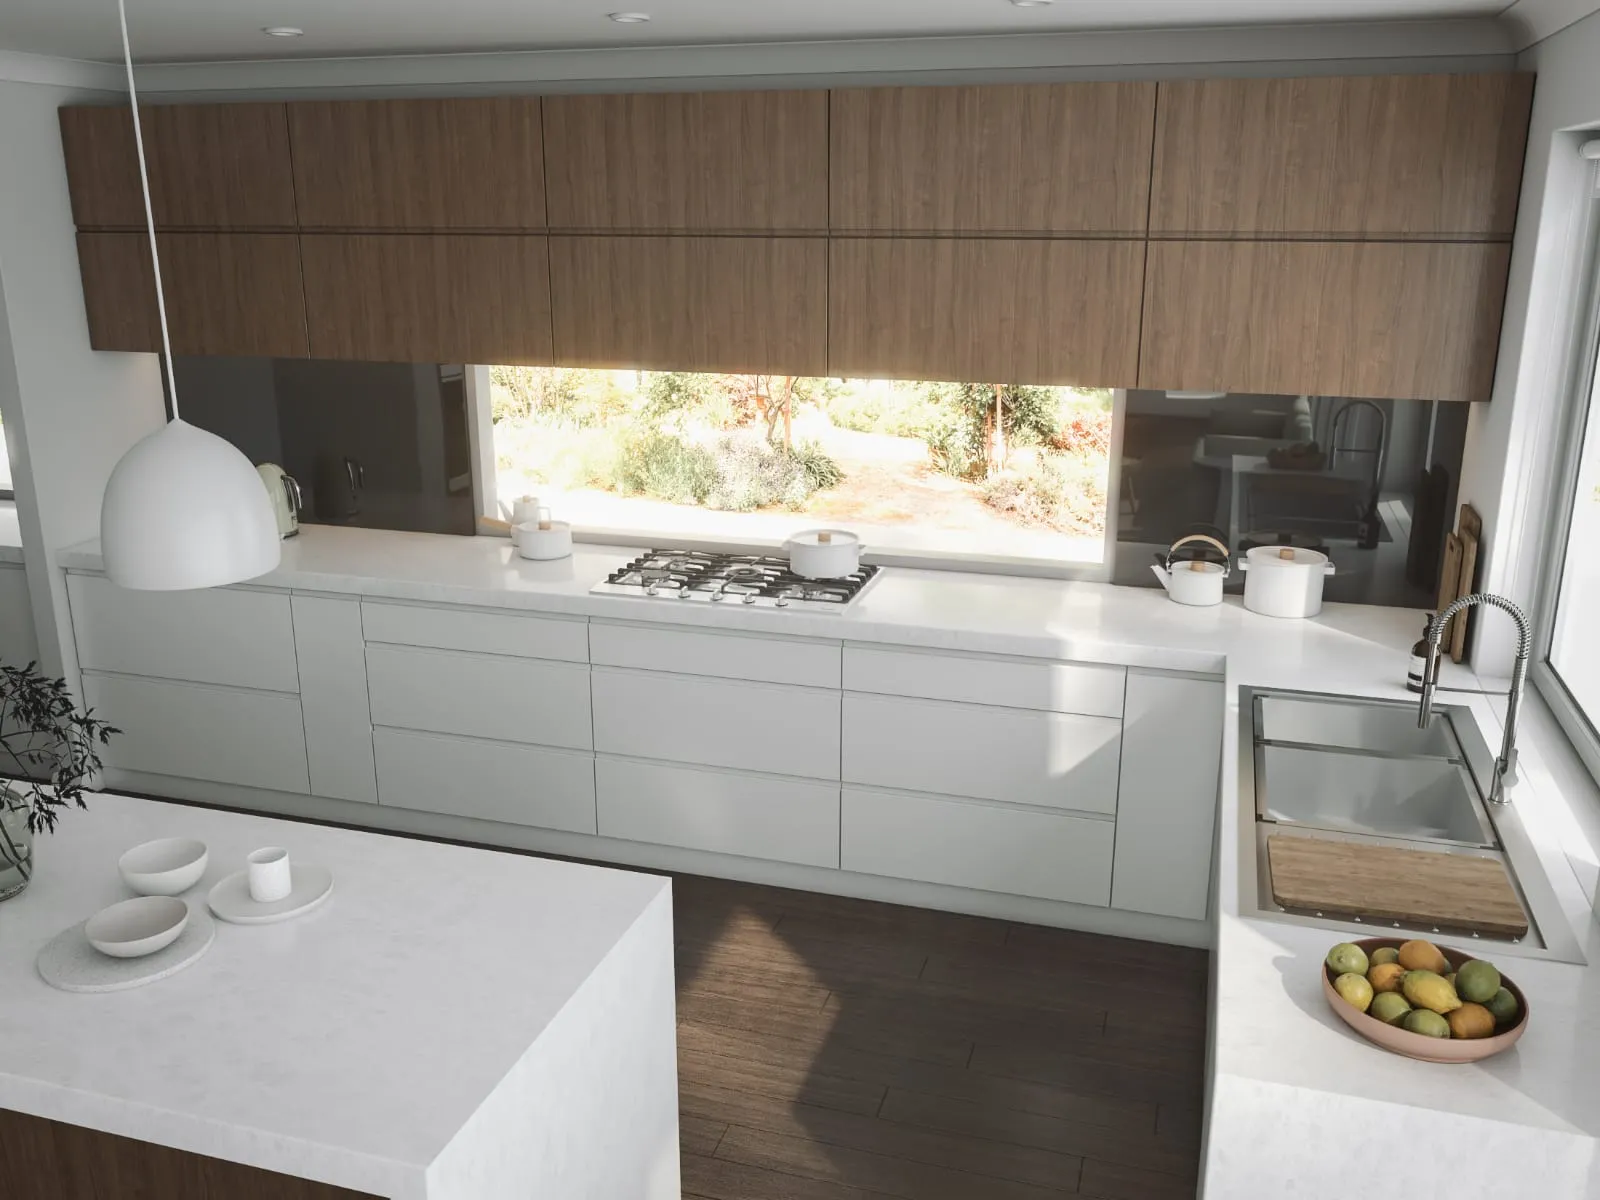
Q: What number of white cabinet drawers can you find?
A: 11